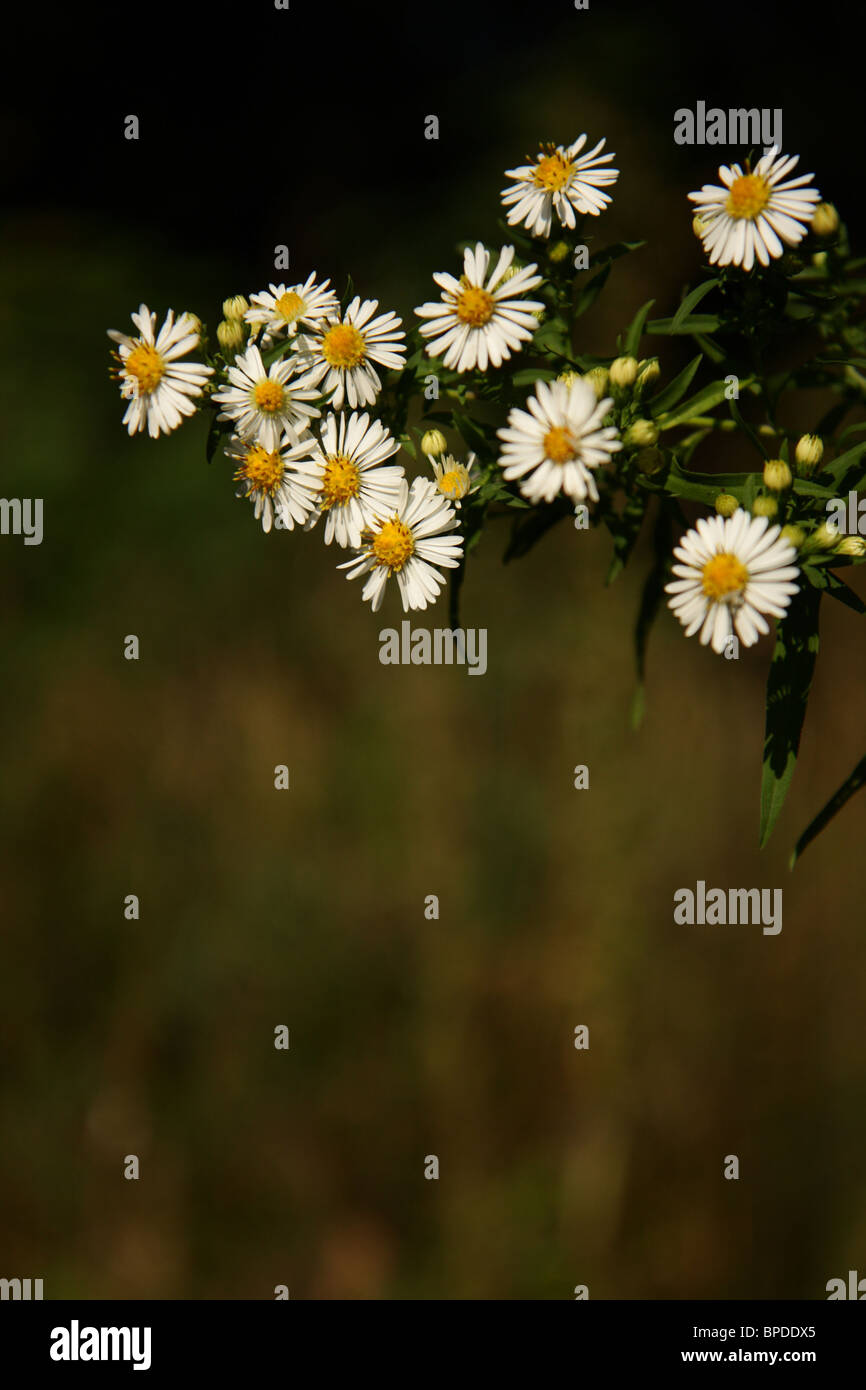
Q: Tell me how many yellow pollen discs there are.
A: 13